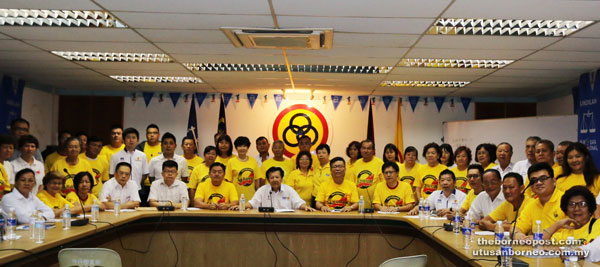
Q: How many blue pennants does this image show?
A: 12